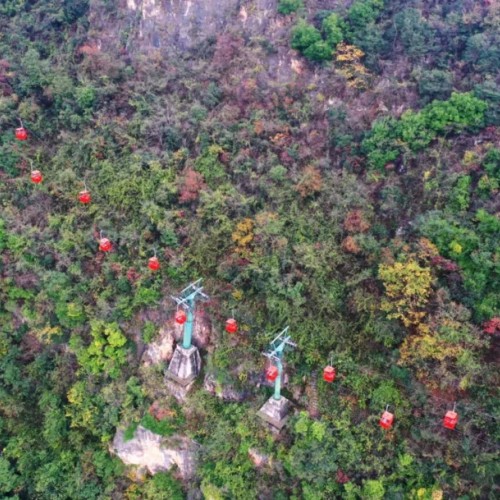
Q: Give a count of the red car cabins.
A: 11